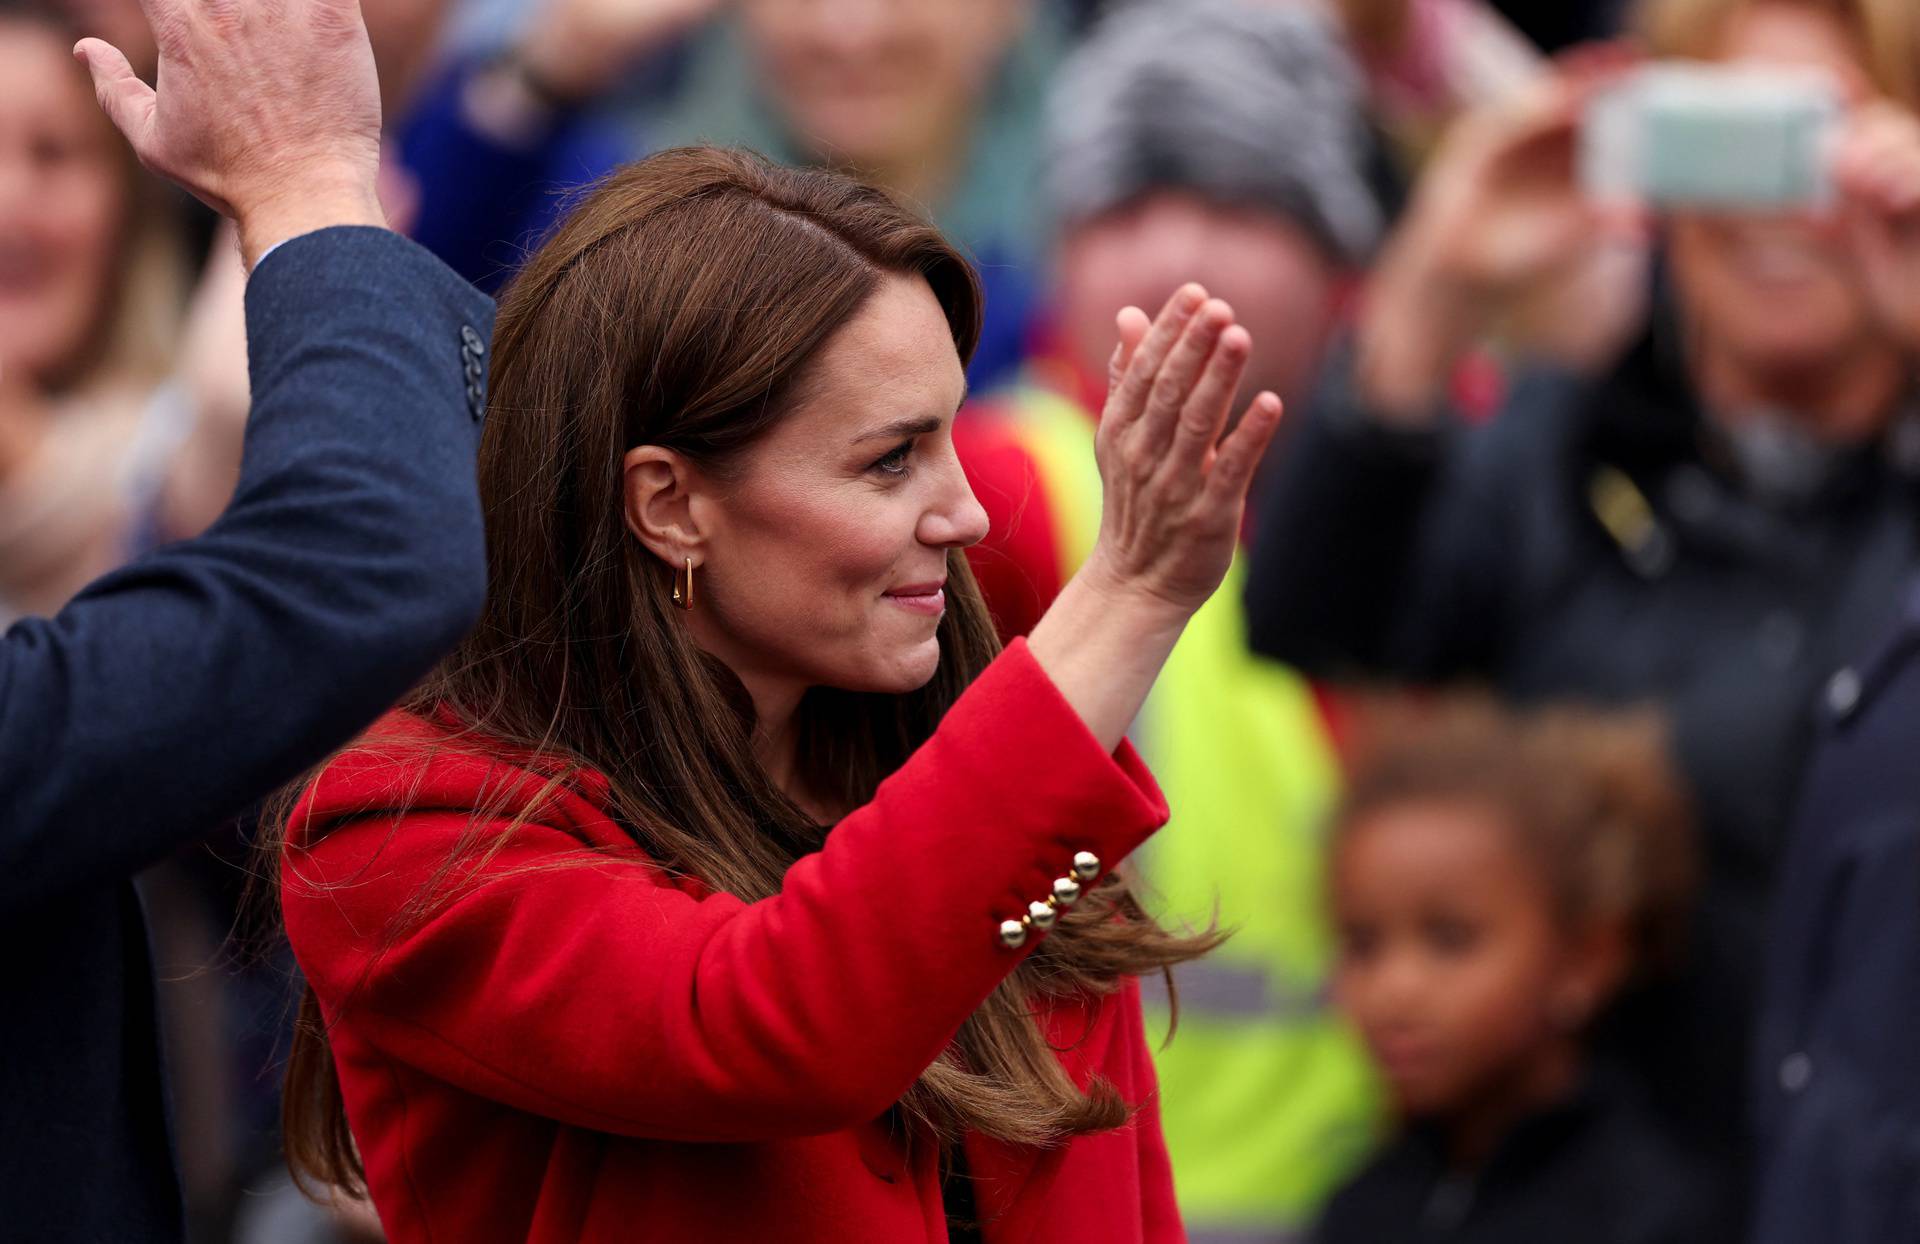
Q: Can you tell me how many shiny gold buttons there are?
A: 4